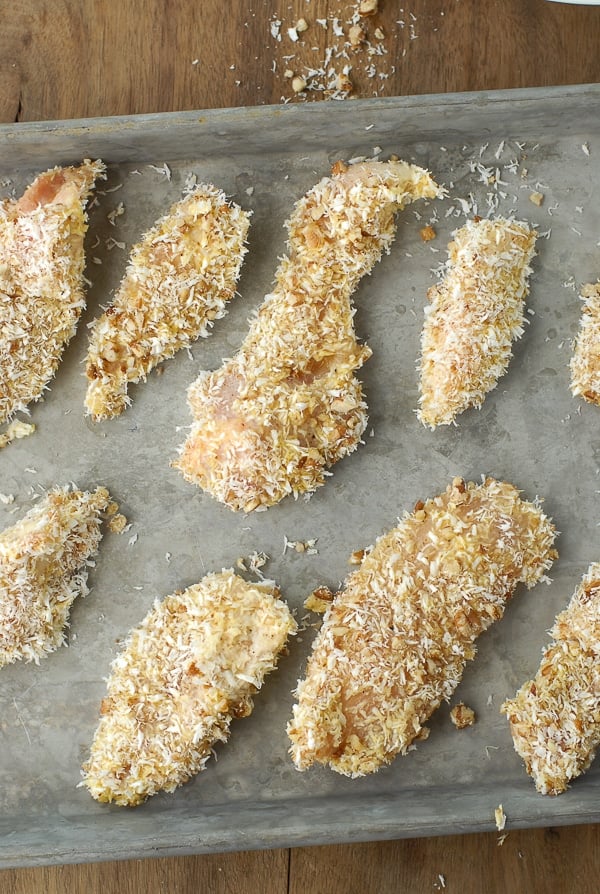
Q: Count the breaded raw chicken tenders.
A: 9